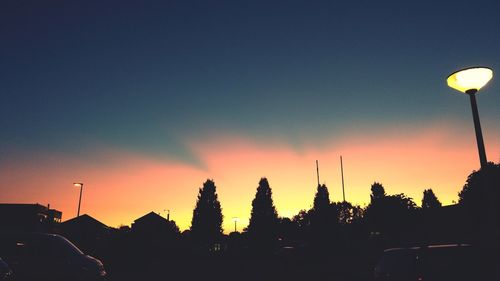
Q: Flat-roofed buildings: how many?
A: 1